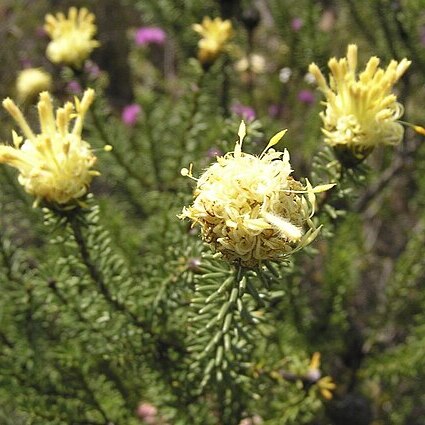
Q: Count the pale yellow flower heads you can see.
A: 6